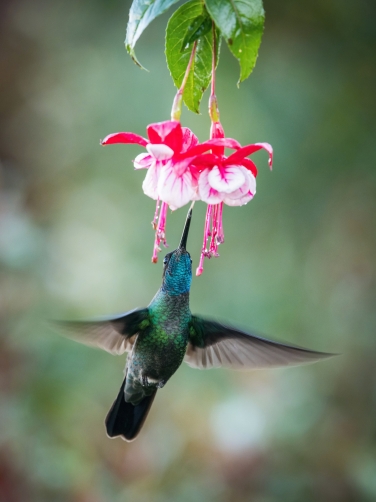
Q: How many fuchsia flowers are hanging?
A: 2